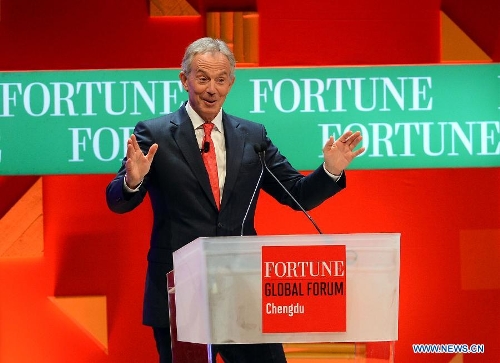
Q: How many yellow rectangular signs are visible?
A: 0